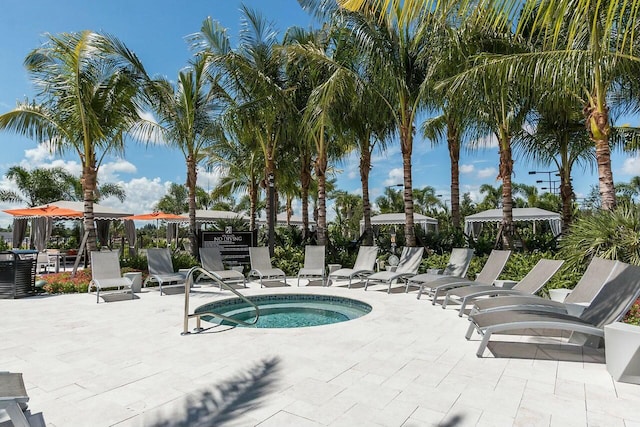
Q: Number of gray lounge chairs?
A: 13